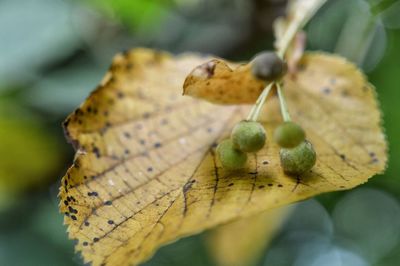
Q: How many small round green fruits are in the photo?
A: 4